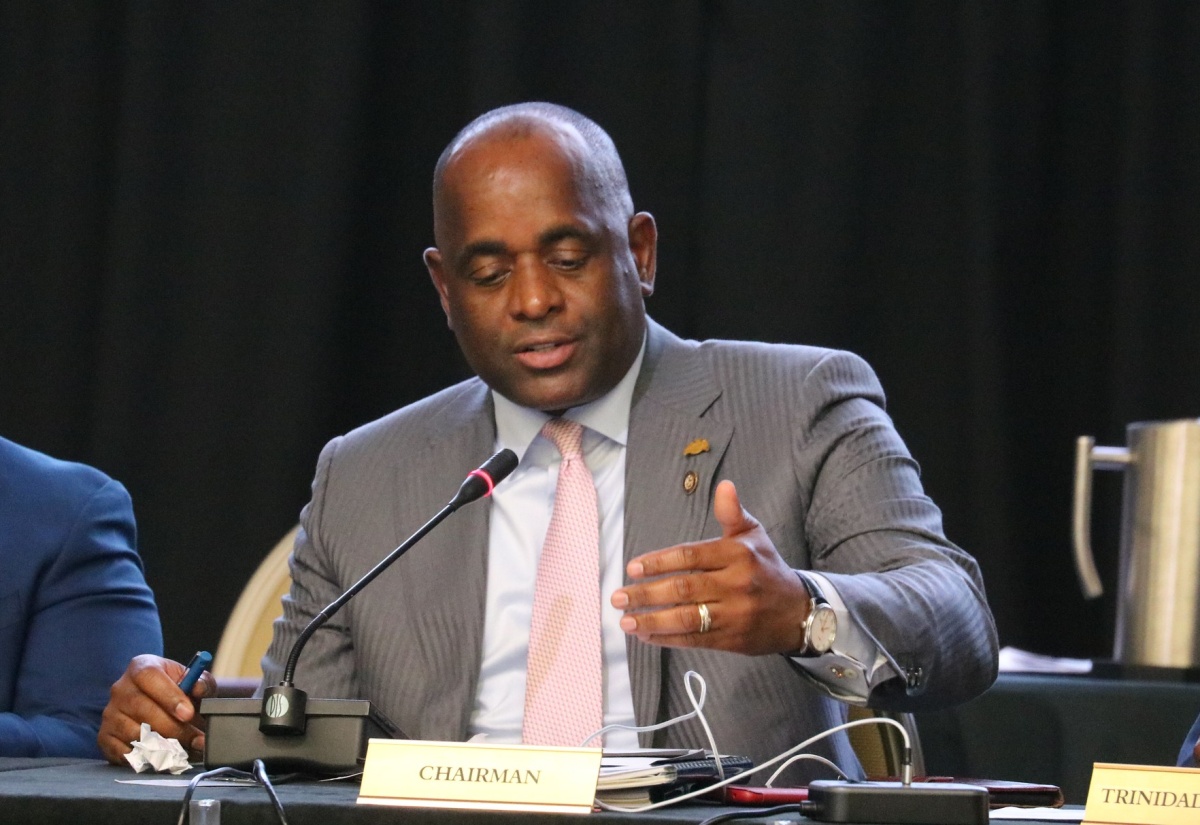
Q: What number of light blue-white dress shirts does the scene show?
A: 1